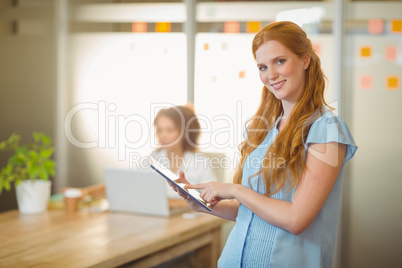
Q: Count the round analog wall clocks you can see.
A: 0